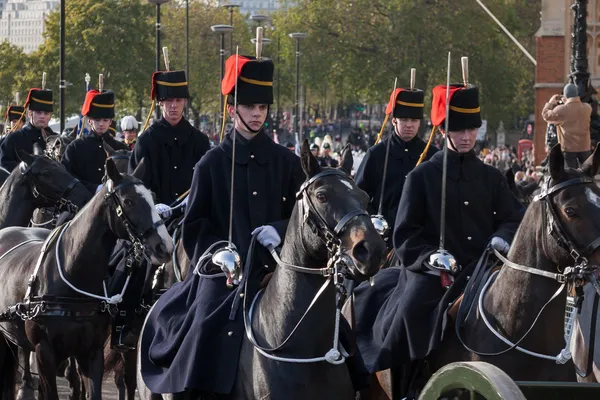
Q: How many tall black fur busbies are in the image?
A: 7